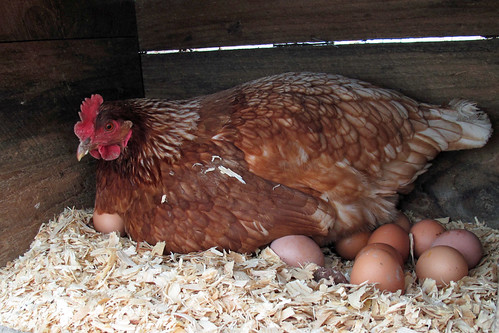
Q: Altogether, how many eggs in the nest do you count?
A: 9